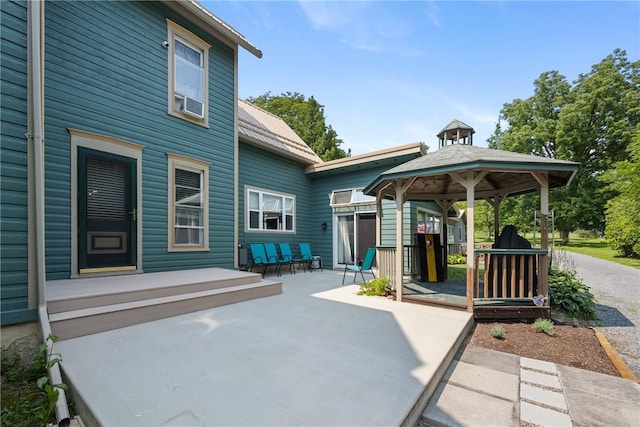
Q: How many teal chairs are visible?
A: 5